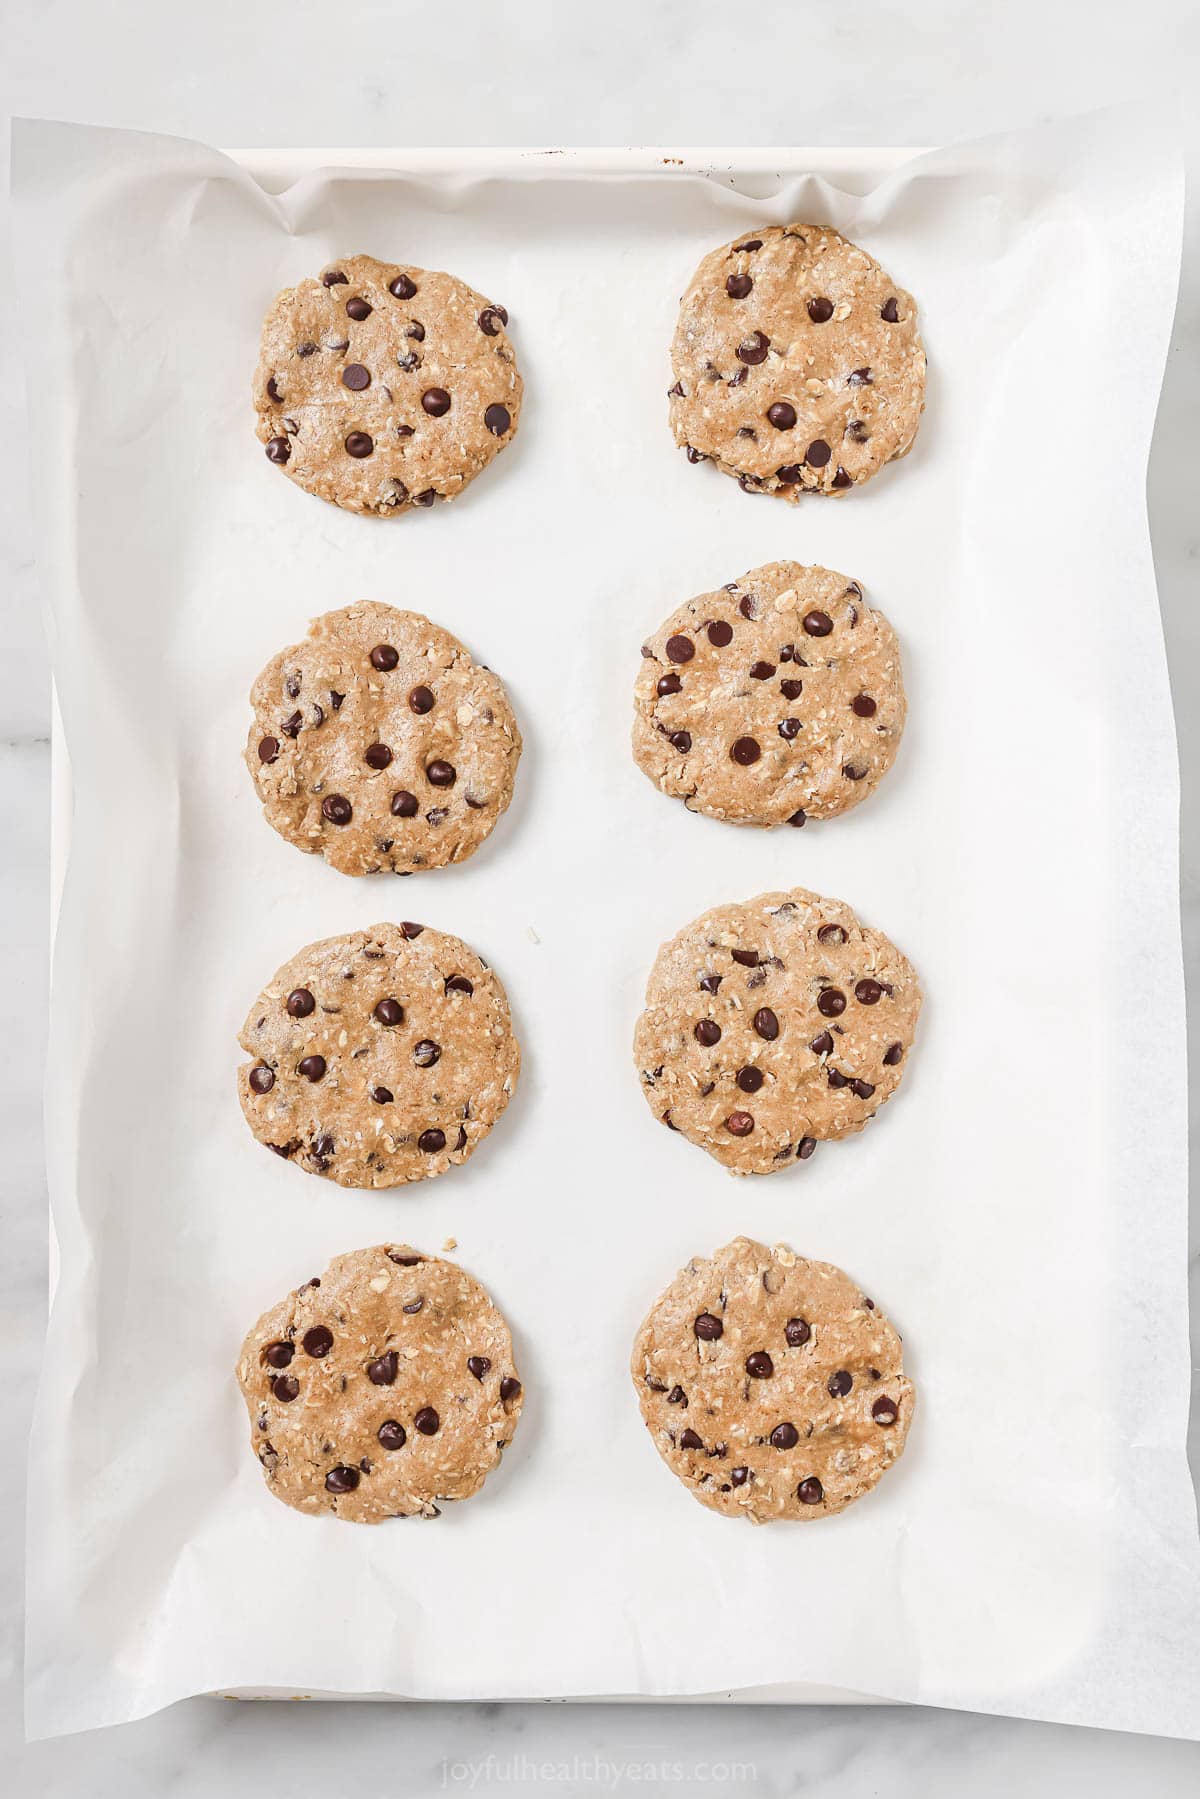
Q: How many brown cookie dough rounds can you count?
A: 8